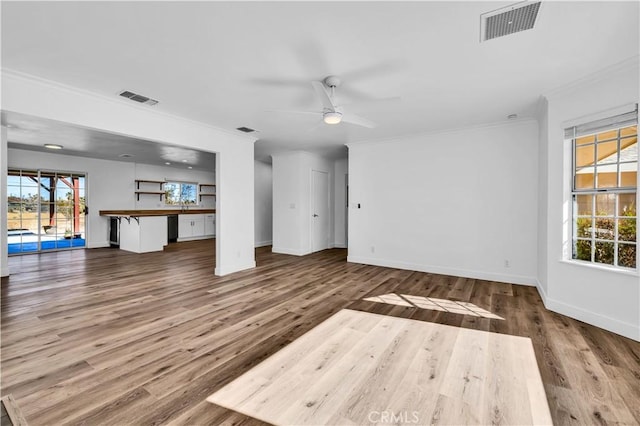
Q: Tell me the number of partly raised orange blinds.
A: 0